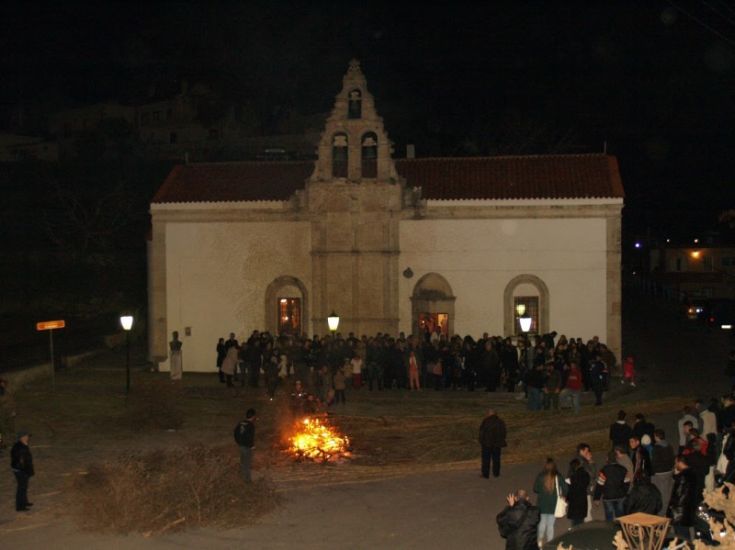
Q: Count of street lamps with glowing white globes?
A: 3